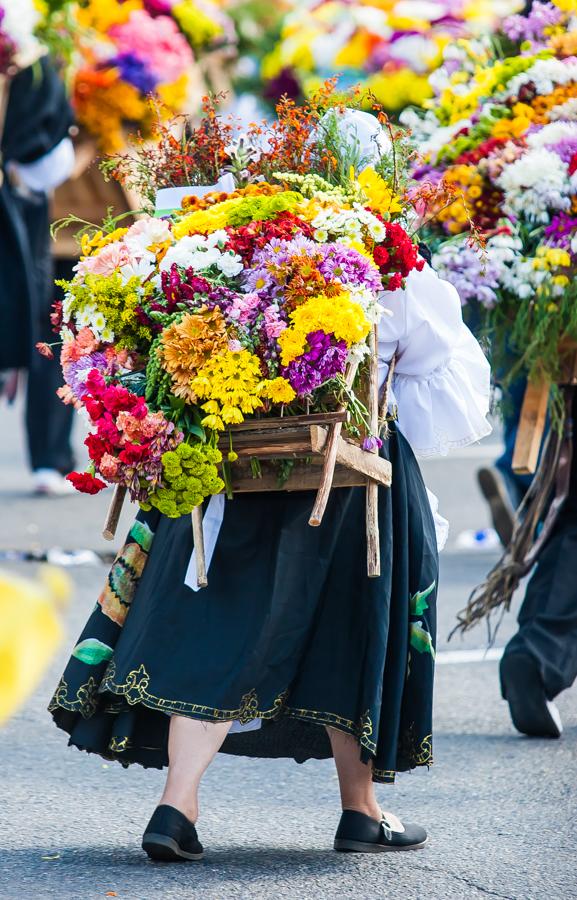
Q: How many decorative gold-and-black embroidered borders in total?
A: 1